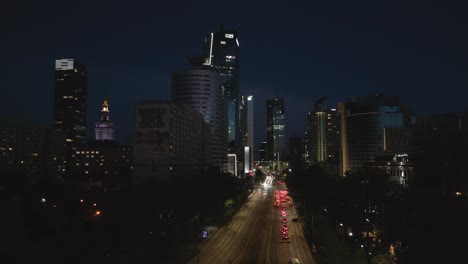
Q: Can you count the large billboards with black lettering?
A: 1